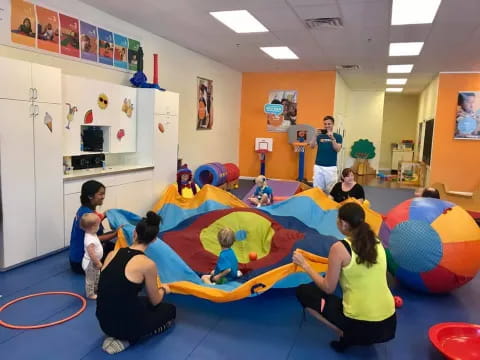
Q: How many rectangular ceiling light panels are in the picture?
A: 7